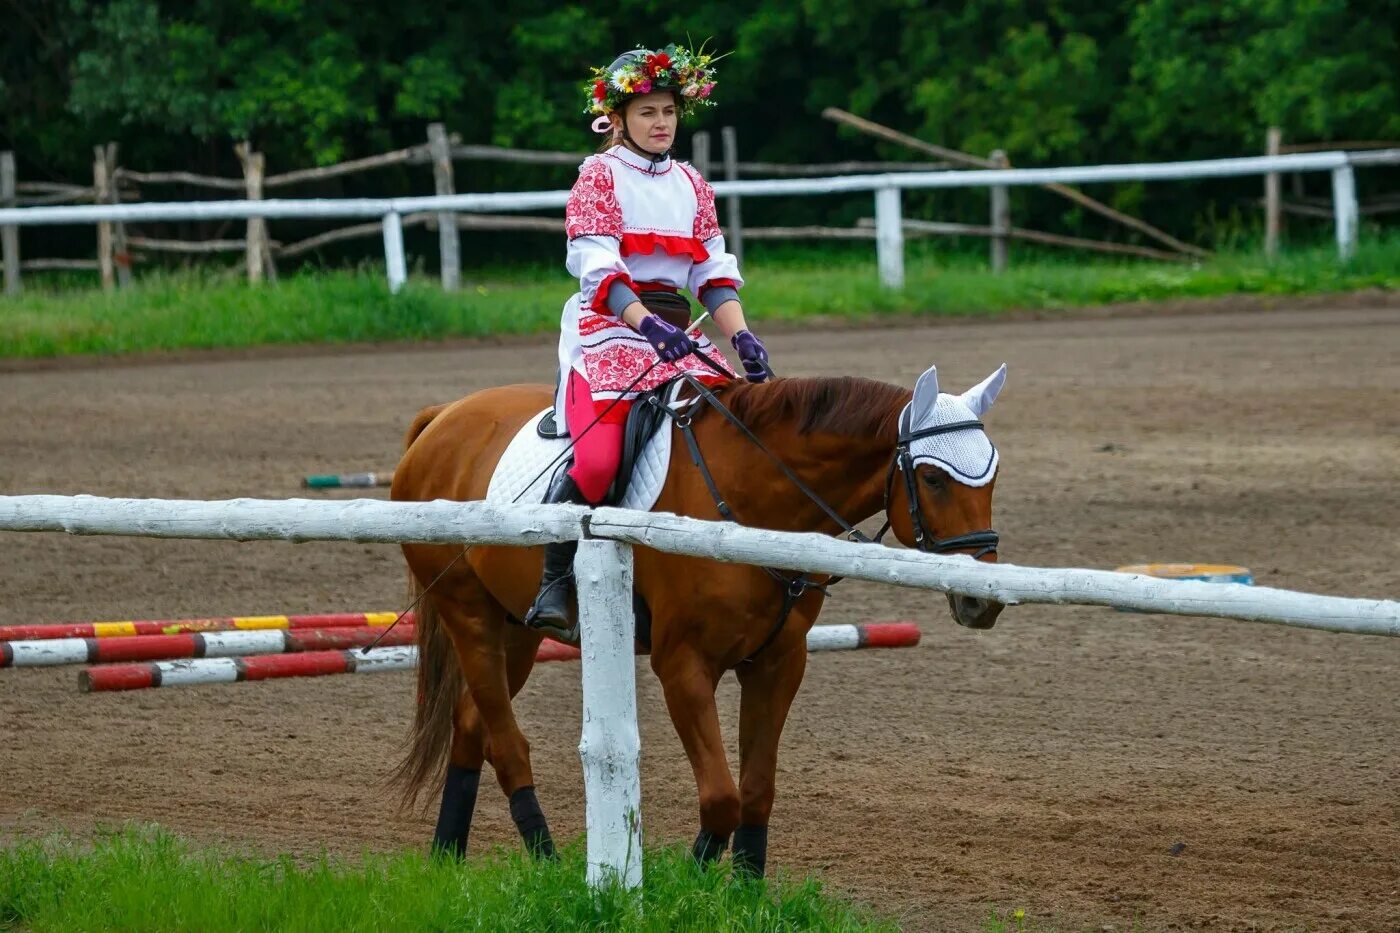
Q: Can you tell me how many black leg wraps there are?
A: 4